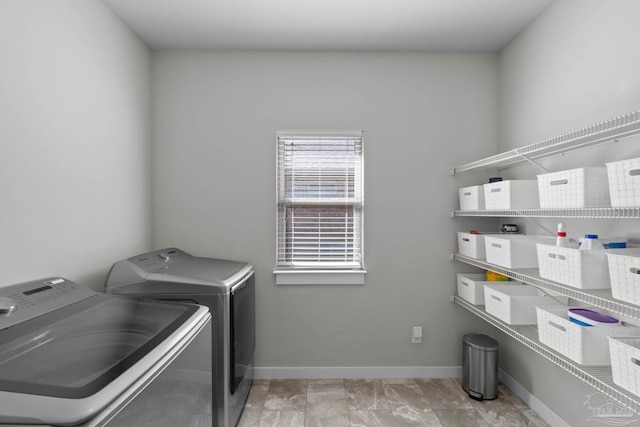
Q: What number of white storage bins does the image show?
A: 12